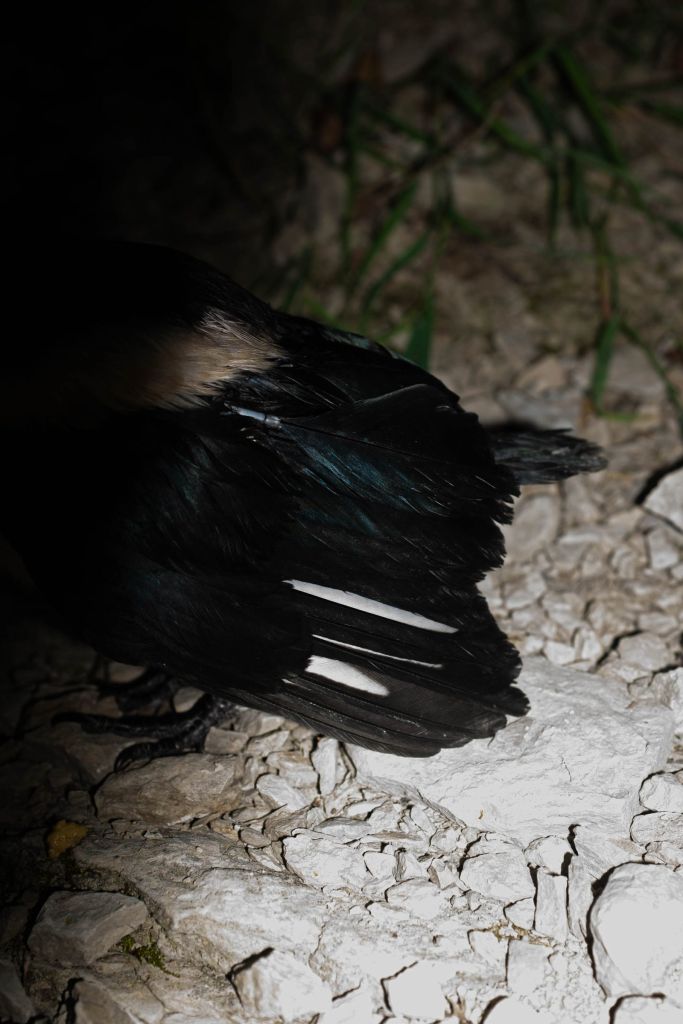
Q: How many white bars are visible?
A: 3